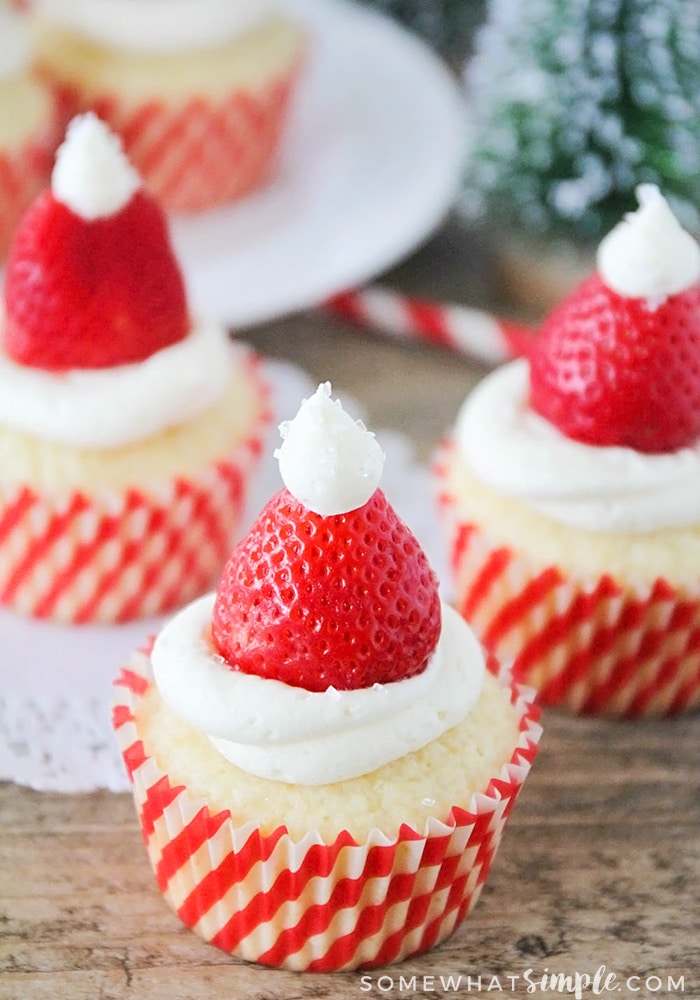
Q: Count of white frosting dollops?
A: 3